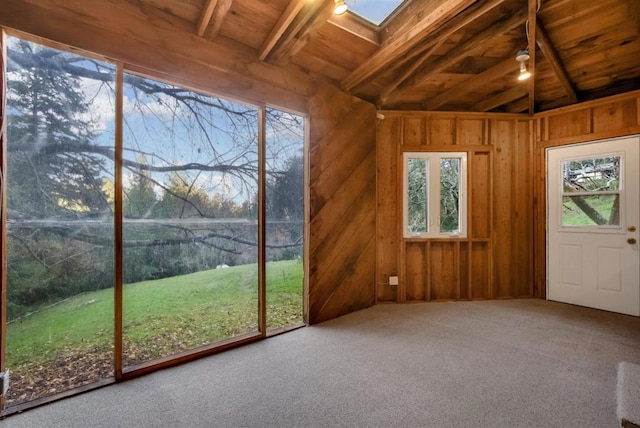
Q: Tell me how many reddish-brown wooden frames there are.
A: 3